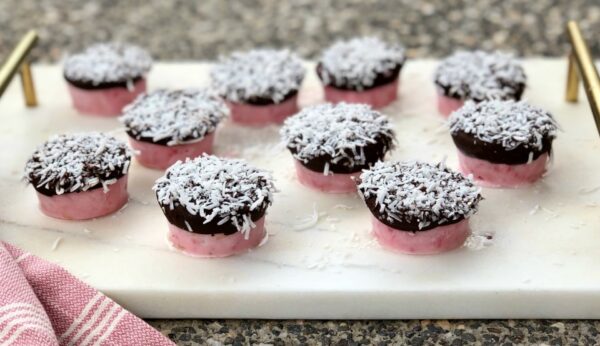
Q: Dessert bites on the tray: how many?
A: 10